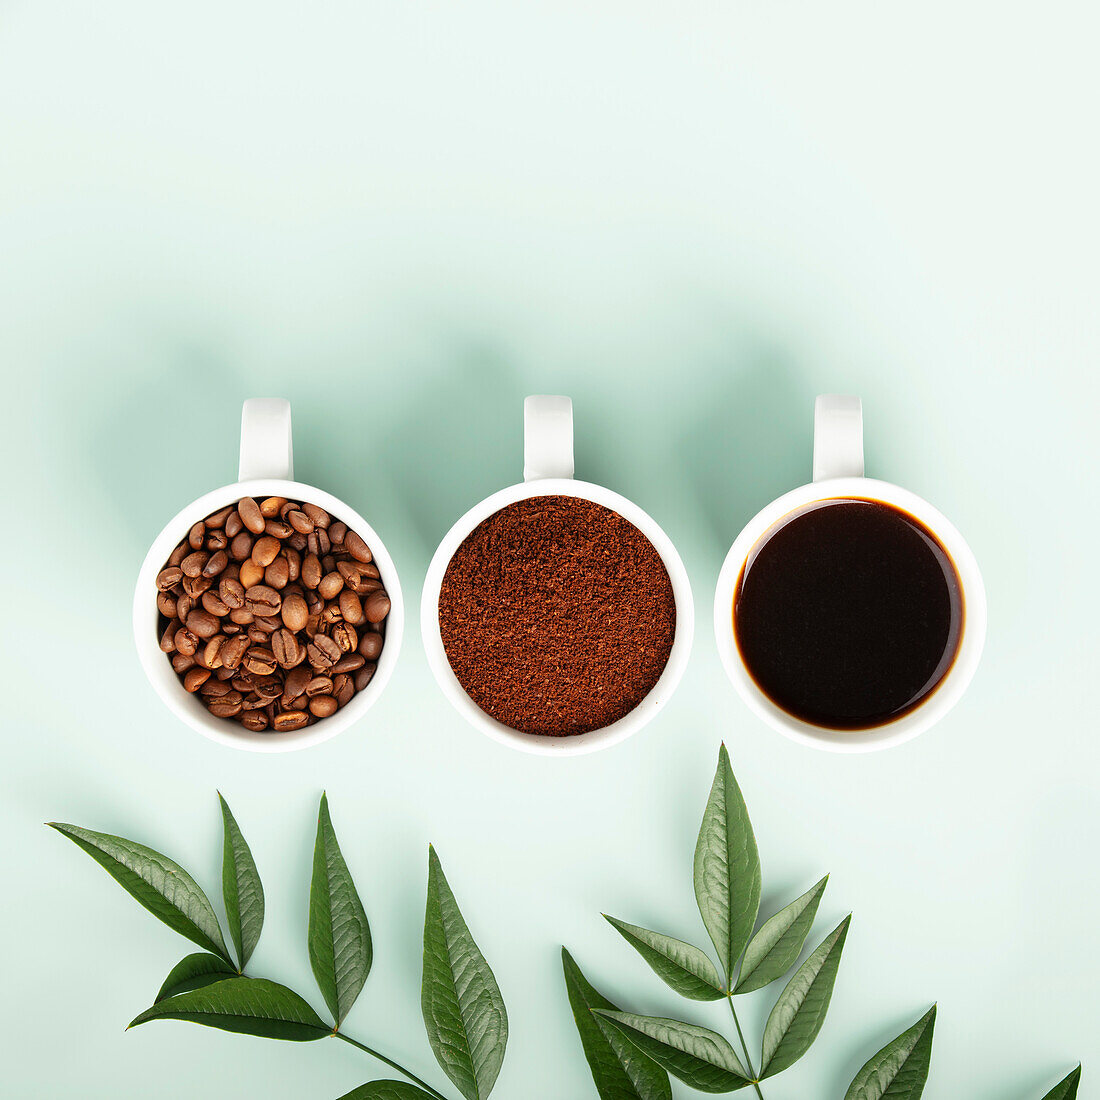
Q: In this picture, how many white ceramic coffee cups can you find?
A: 3